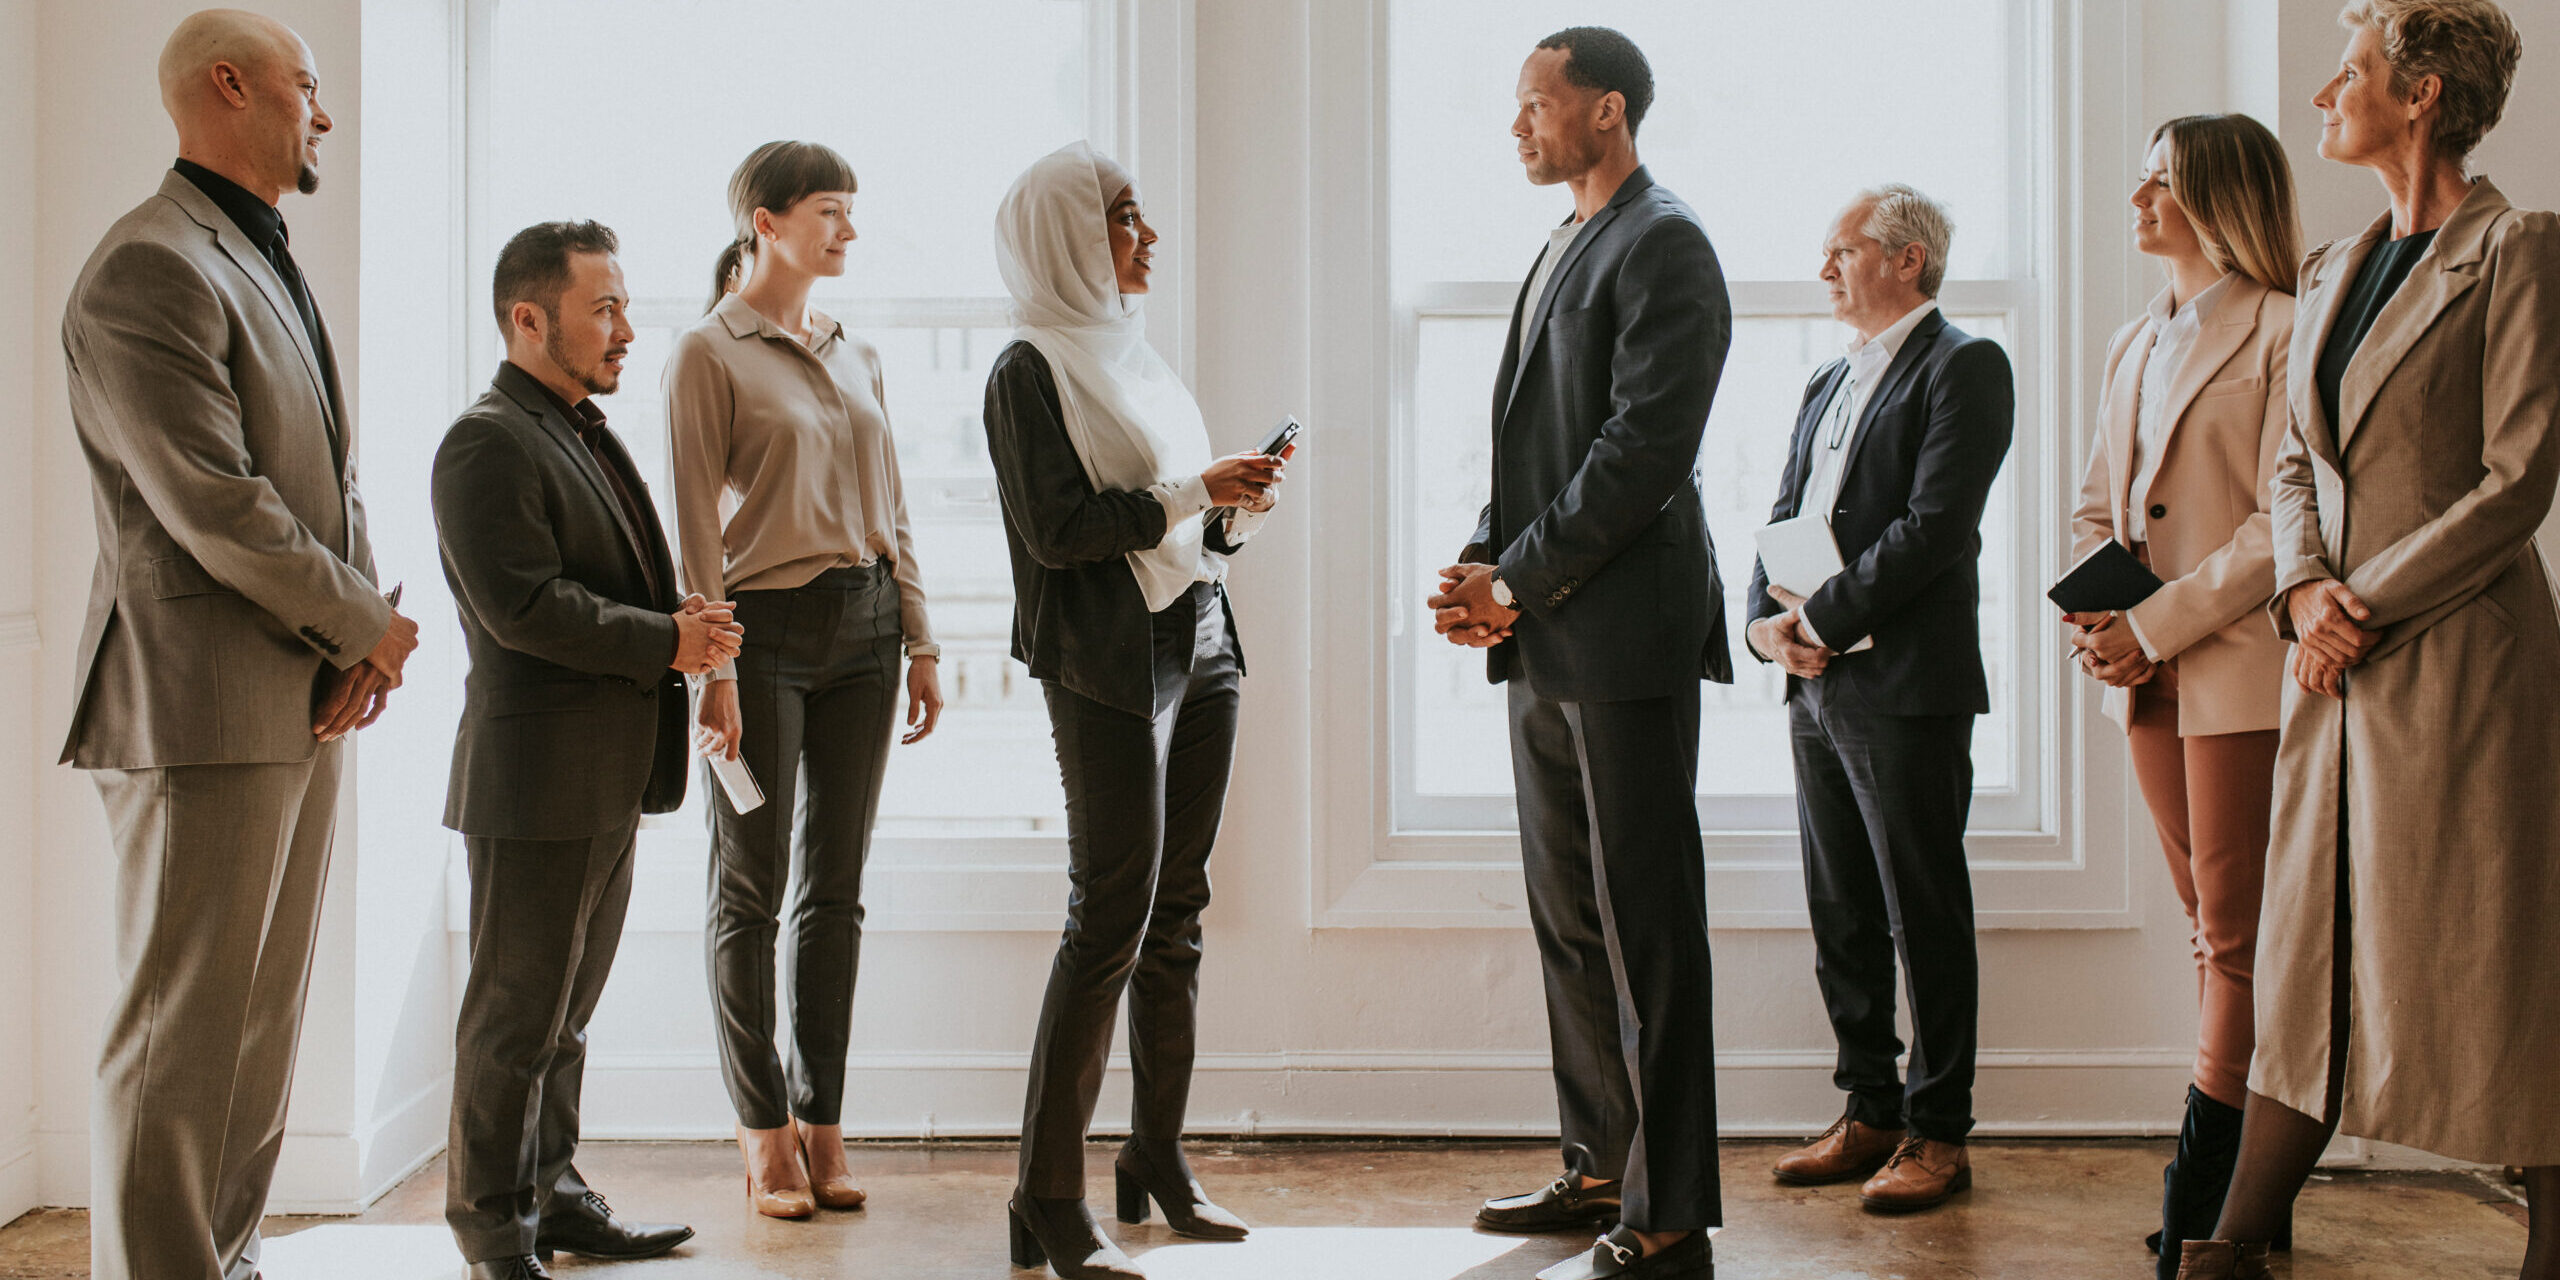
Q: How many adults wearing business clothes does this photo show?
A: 8